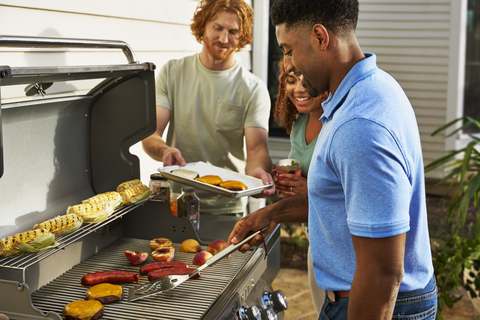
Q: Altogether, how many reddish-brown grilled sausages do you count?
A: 3